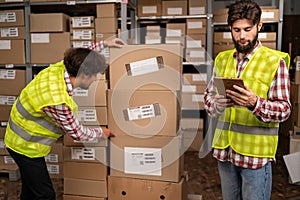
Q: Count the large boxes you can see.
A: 4